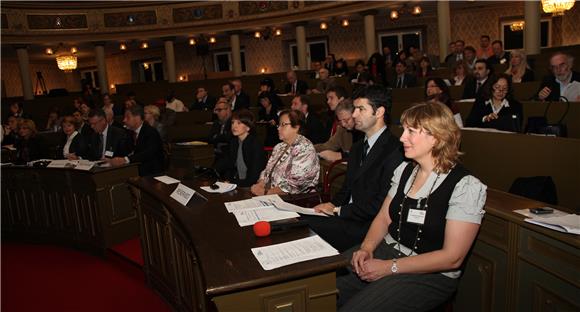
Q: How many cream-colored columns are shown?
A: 8